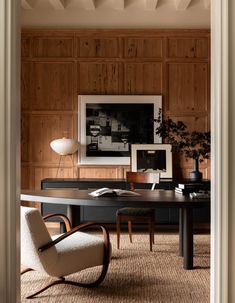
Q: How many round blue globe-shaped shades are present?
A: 0